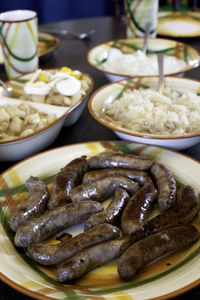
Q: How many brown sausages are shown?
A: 13